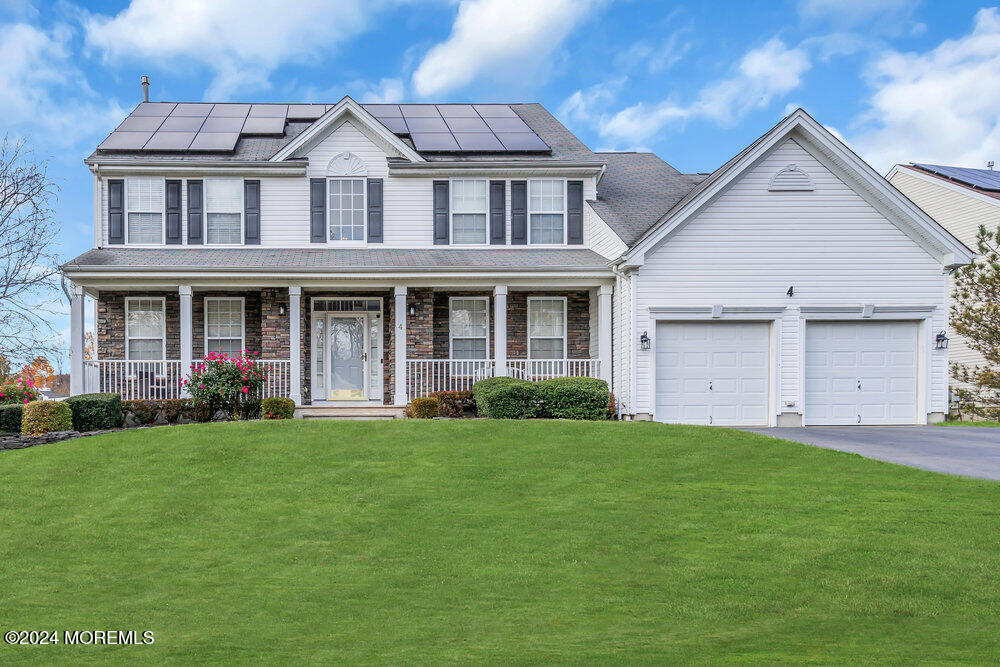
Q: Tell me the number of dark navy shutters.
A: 10